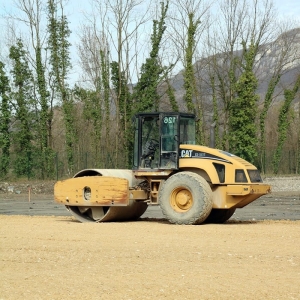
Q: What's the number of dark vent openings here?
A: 3